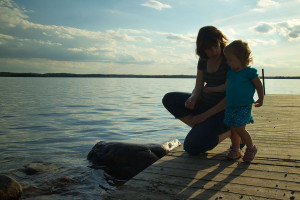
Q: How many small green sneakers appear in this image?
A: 0